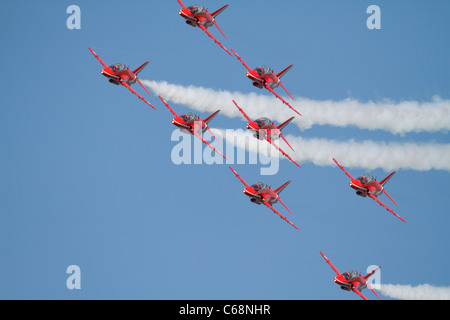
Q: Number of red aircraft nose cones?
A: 8